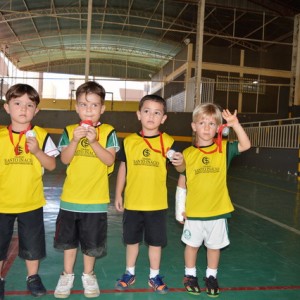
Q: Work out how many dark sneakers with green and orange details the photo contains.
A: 2